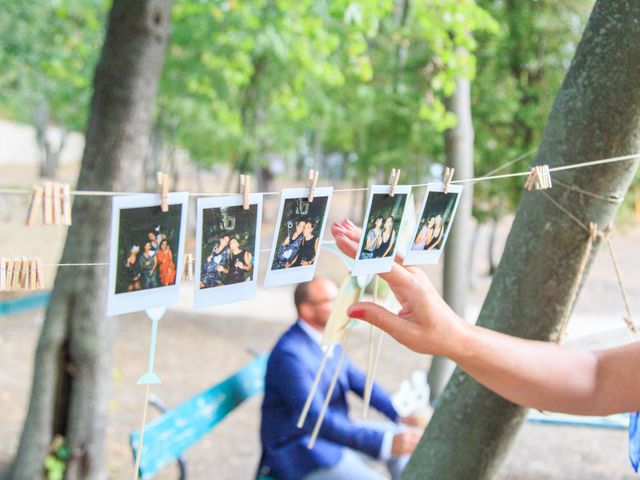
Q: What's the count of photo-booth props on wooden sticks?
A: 5